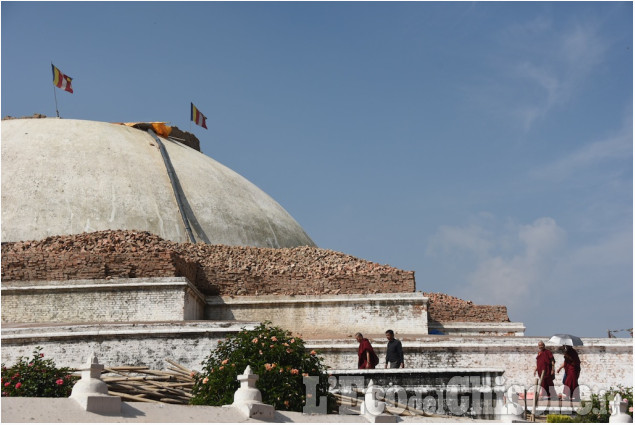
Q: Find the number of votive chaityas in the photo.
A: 5